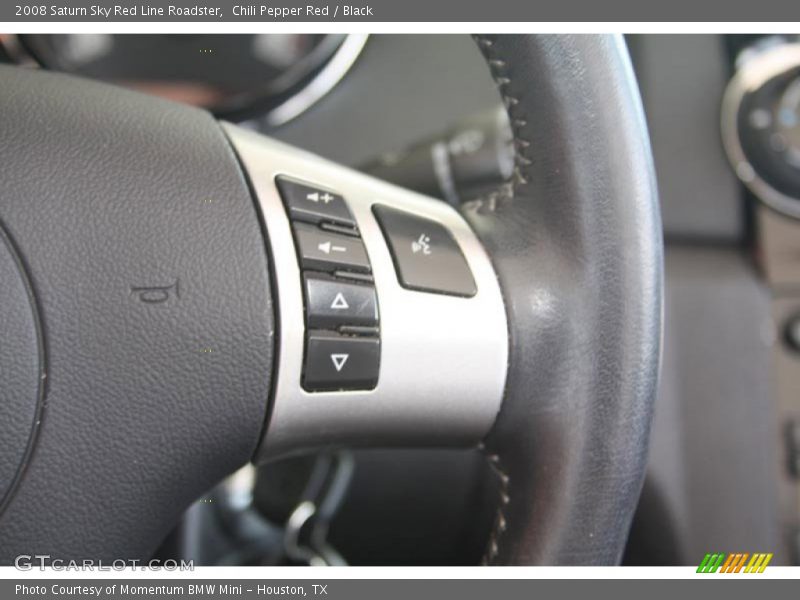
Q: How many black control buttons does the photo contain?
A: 5